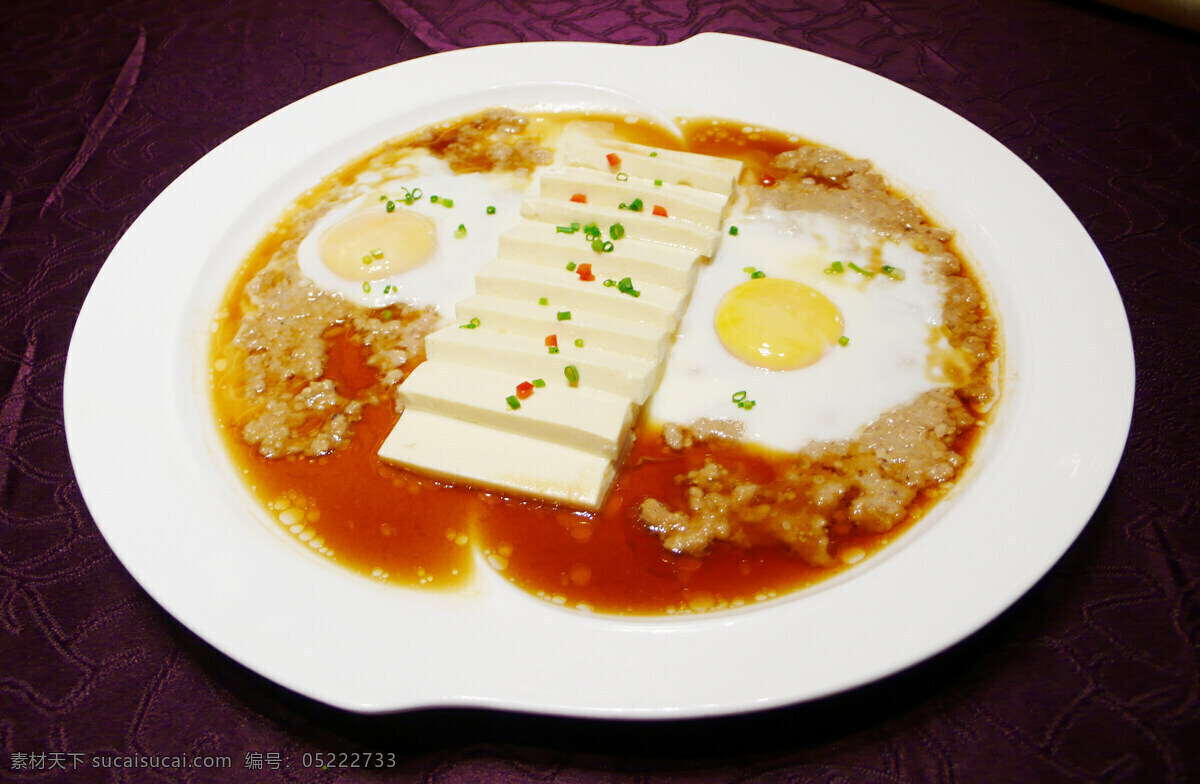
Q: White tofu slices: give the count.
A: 9